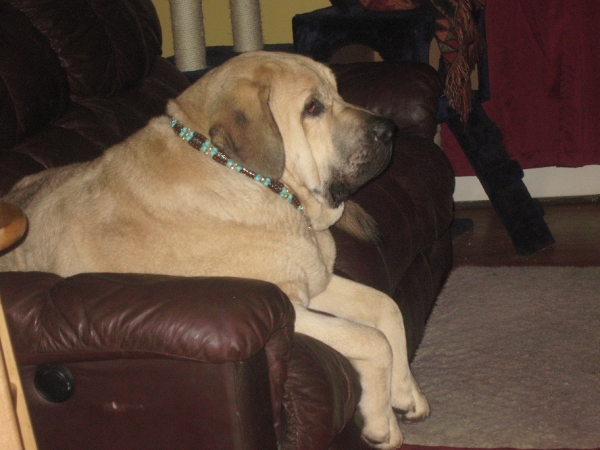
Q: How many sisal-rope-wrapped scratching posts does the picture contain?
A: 2